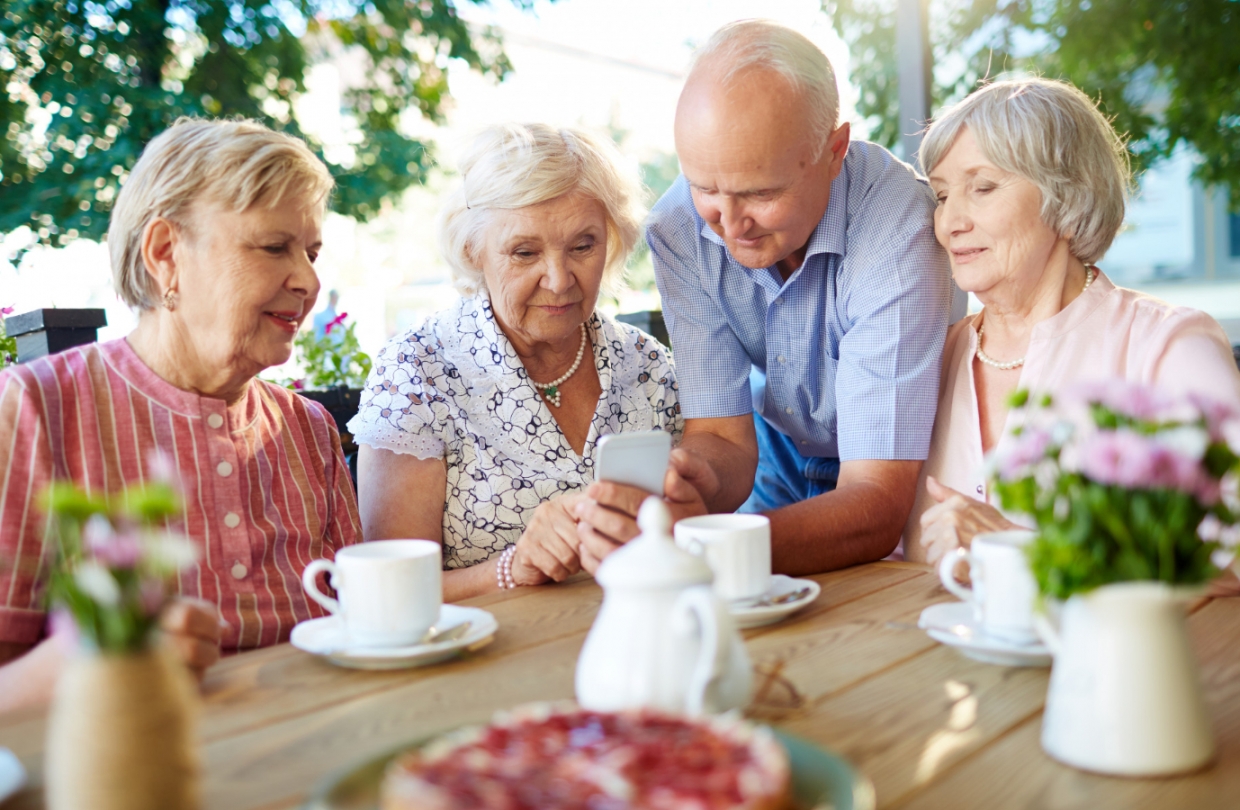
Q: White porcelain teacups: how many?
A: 3